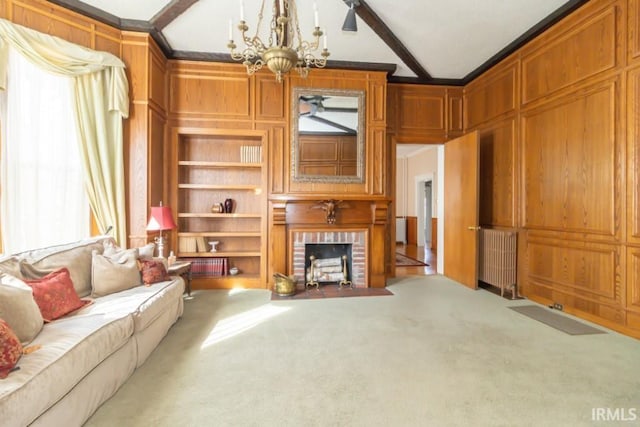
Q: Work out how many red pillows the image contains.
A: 3